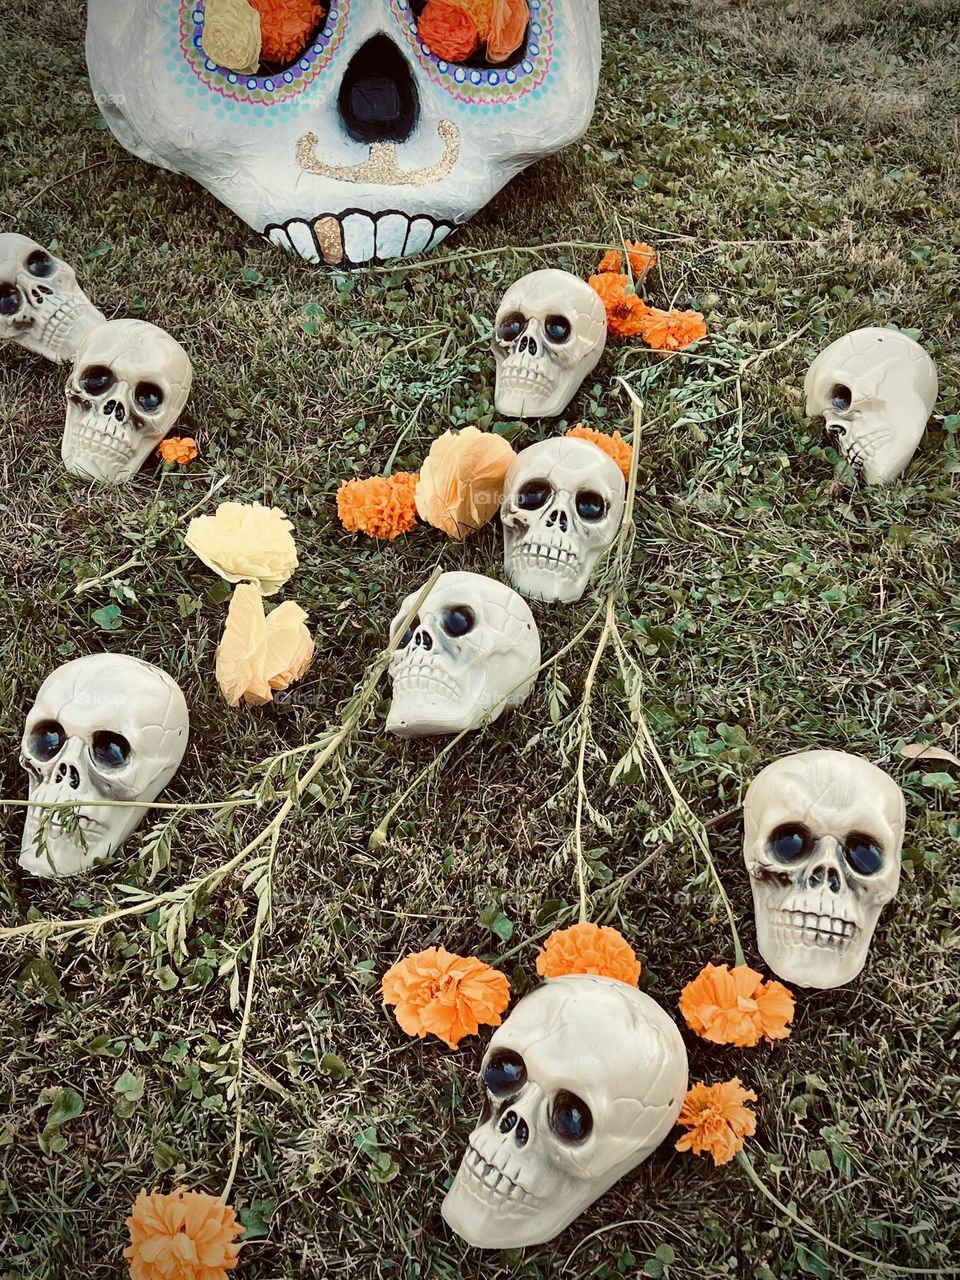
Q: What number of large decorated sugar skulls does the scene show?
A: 1